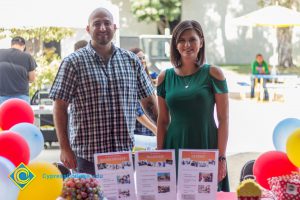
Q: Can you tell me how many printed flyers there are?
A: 3